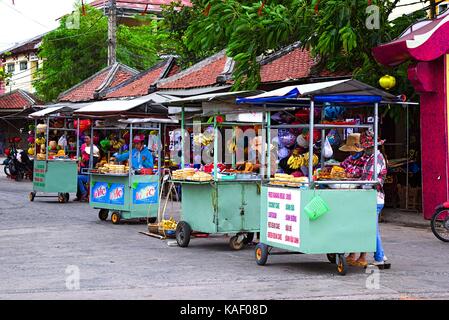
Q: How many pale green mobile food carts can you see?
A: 4